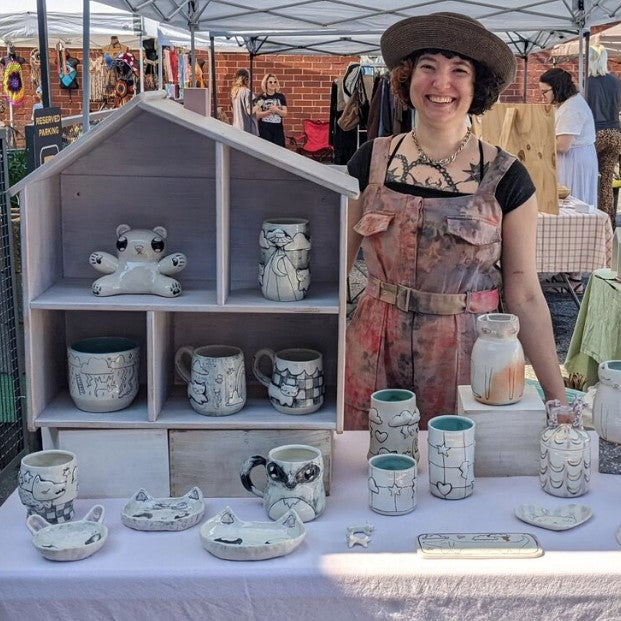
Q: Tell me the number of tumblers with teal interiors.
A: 3